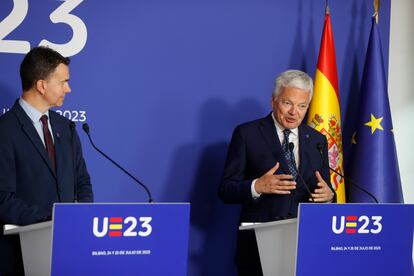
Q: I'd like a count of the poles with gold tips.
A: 2